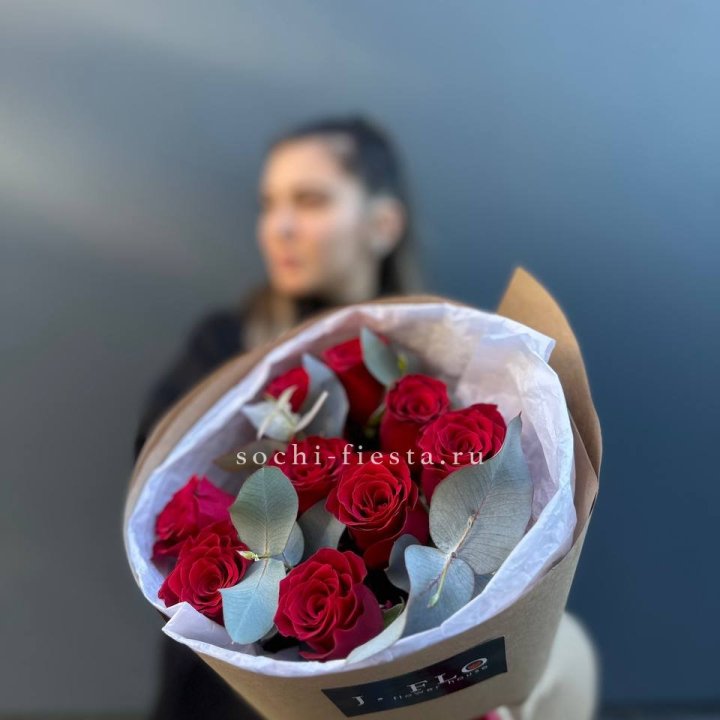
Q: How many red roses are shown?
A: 9